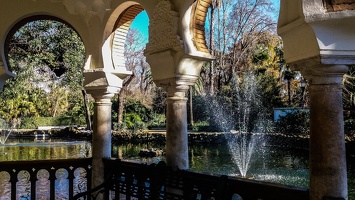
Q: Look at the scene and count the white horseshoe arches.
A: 3